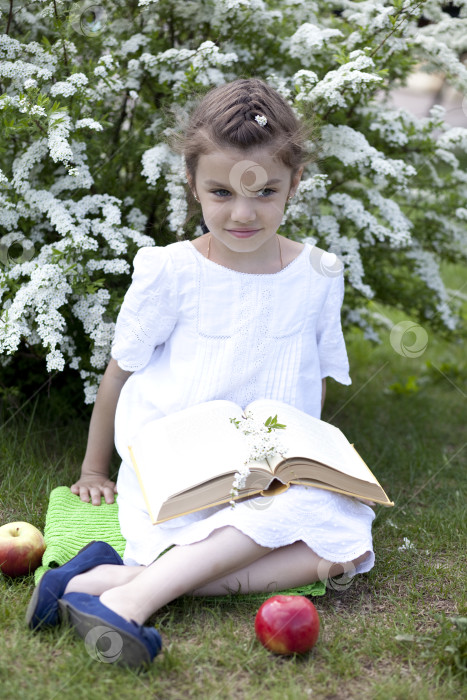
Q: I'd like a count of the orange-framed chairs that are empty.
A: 0